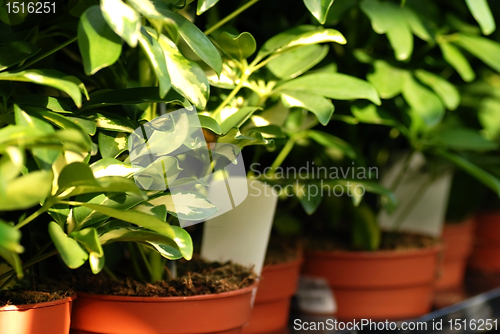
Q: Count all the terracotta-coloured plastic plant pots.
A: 6